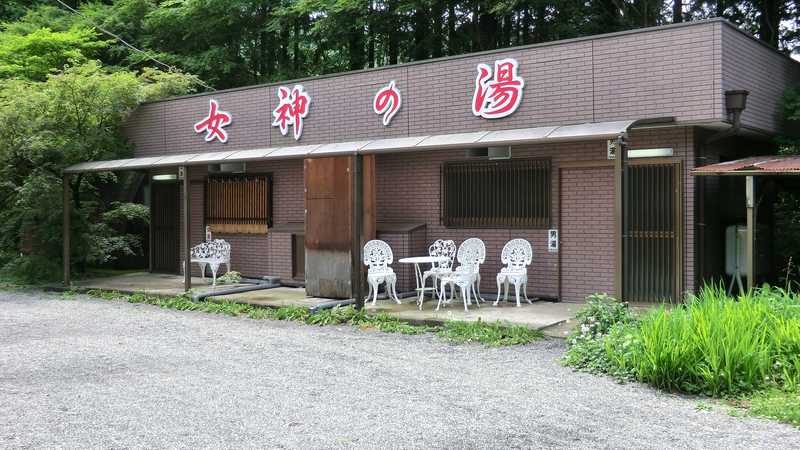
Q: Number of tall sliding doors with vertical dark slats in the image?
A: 2